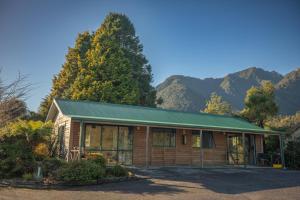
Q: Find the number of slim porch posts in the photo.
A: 5